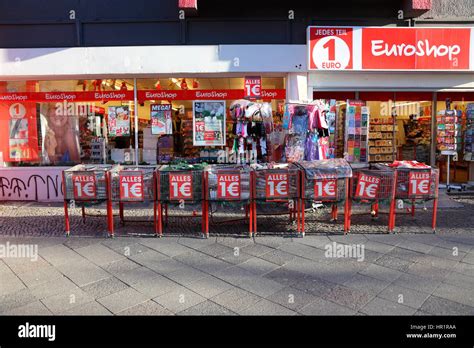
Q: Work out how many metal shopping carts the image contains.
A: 8